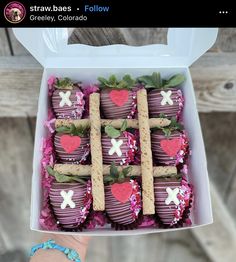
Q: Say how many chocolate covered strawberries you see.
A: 9